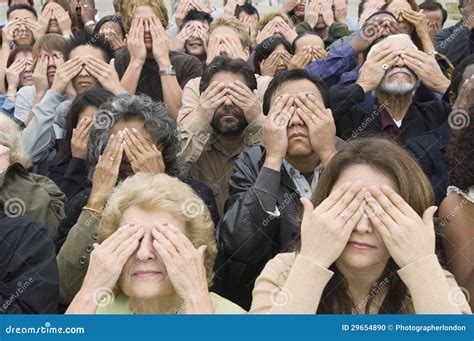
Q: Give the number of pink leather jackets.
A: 0